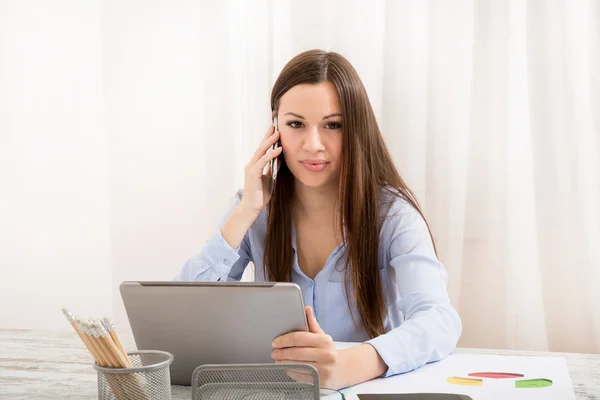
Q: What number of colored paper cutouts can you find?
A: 3